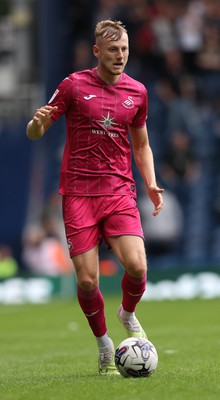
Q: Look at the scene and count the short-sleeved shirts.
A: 1